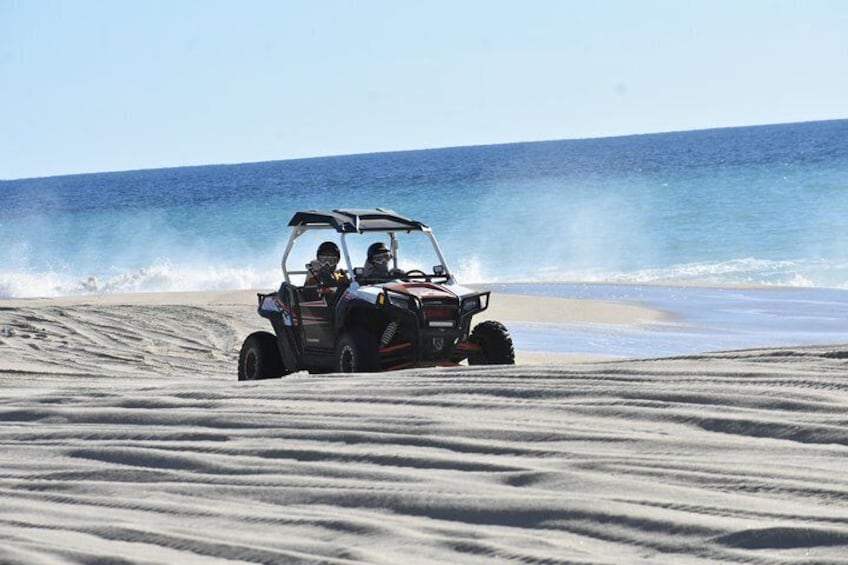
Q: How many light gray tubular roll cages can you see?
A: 1